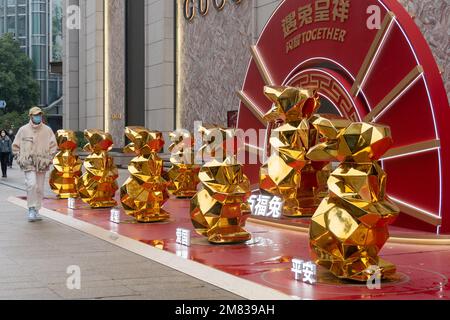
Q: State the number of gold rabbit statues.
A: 7